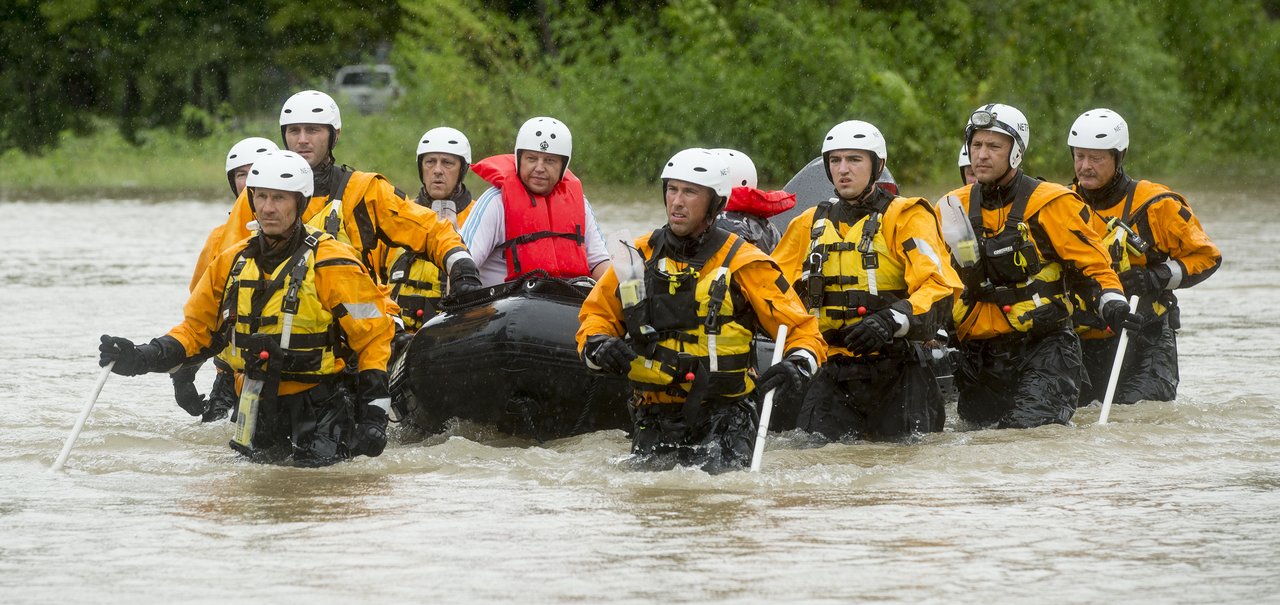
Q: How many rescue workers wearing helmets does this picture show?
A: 9